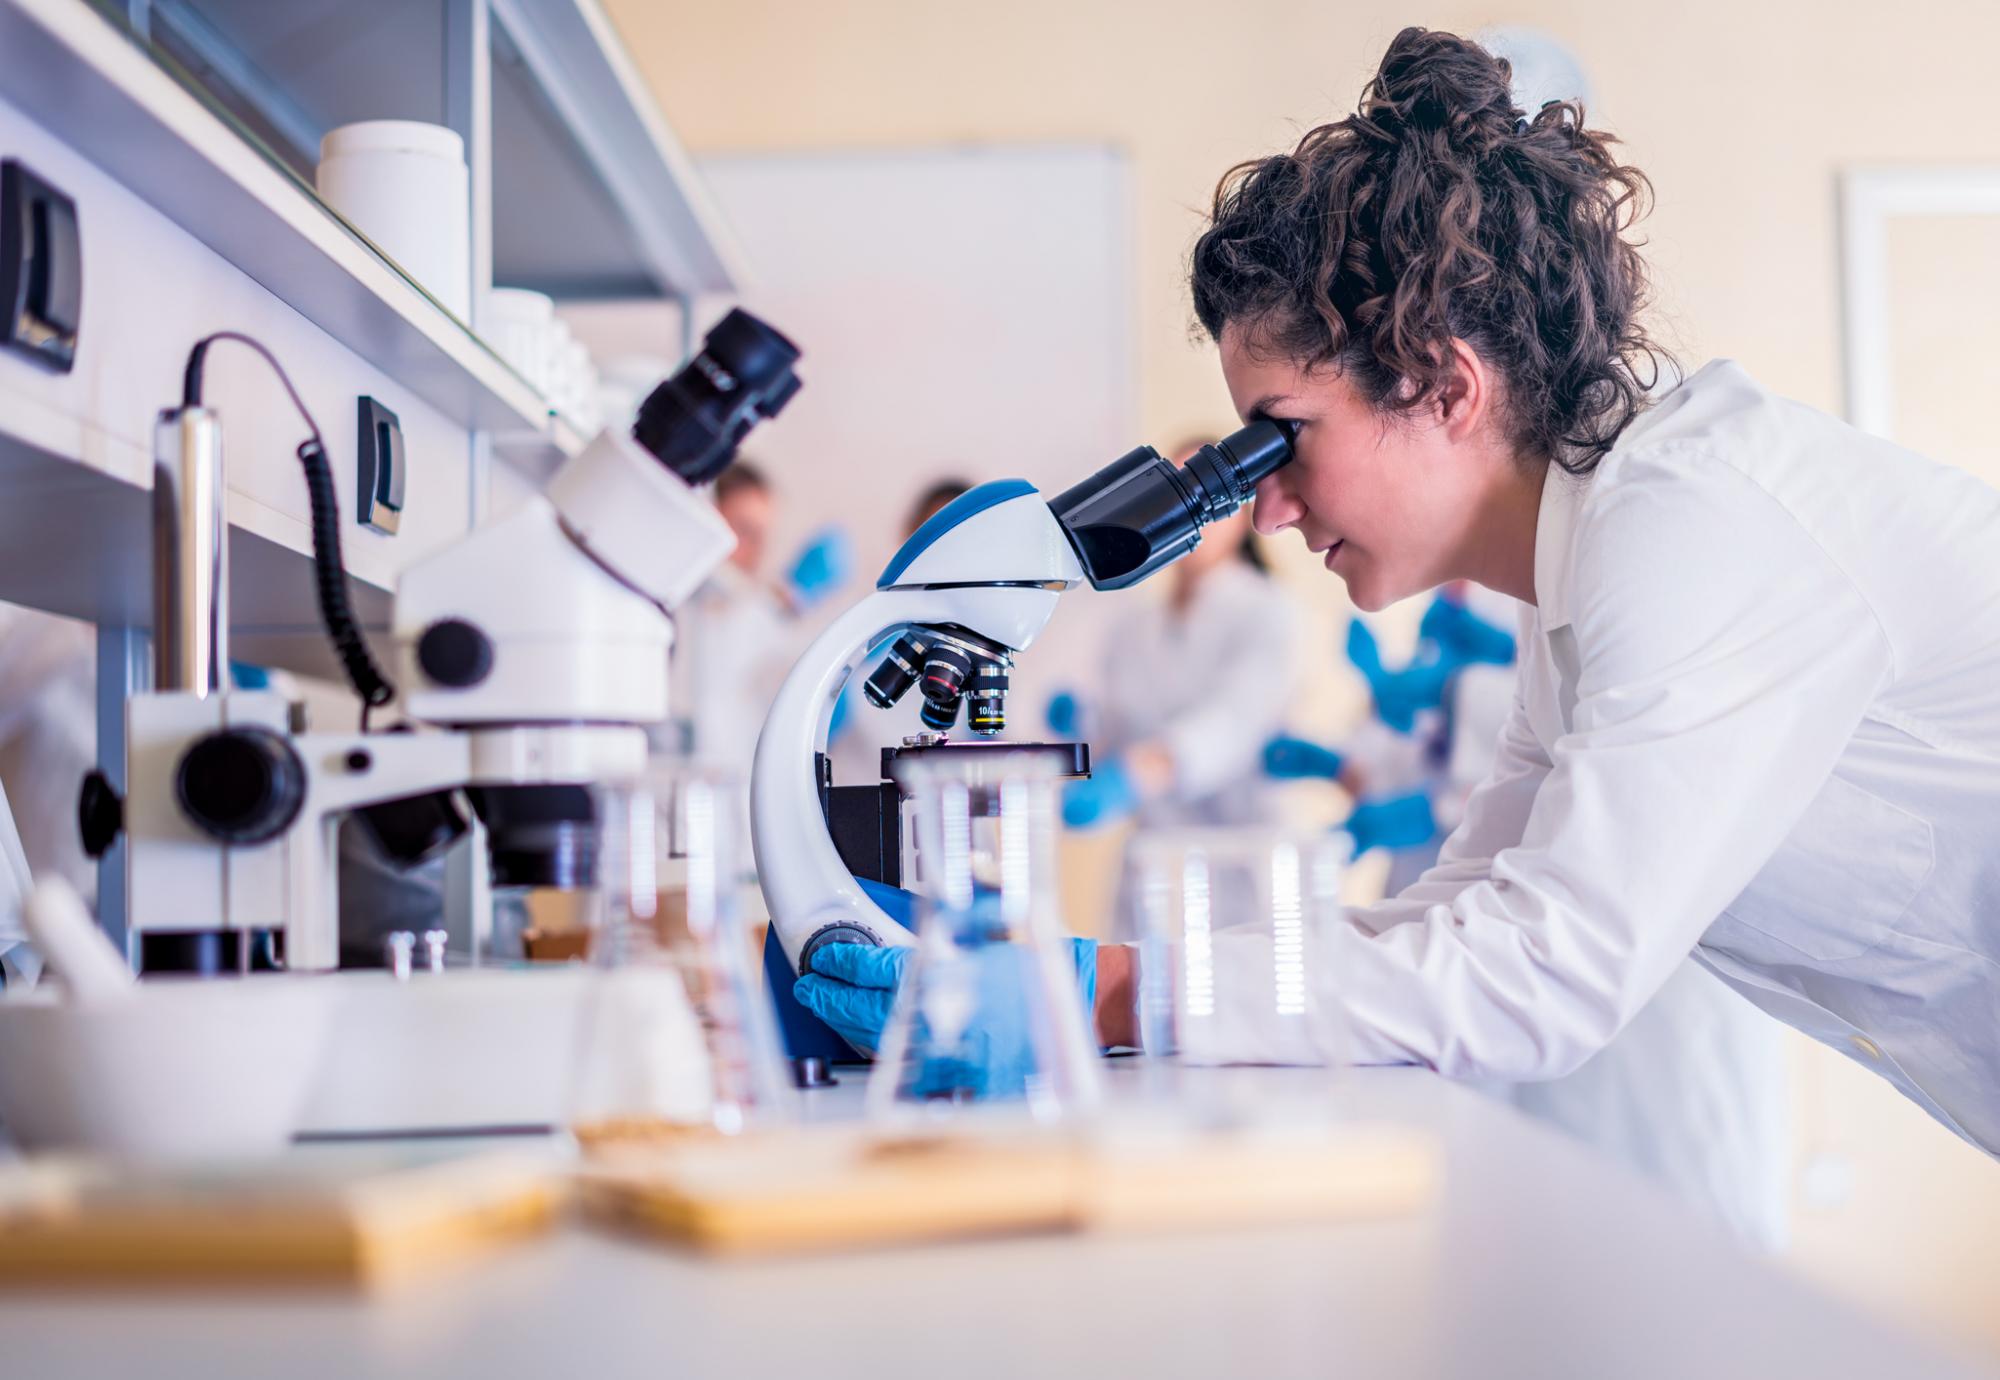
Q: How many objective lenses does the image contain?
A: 4